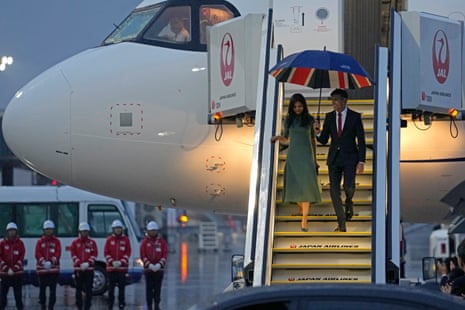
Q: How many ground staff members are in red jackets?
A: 5